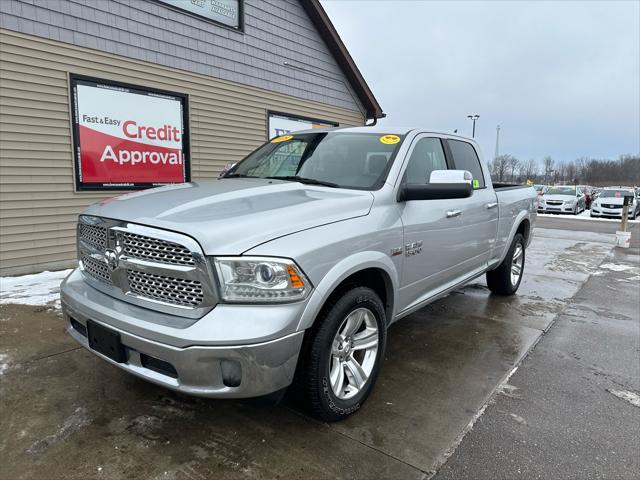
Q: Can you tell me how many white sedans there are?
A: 2